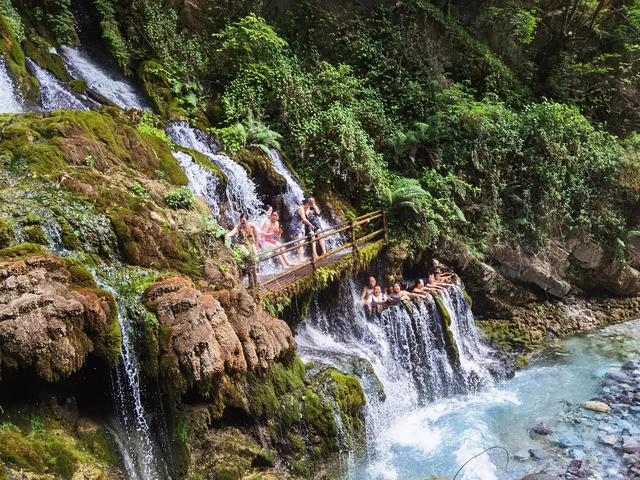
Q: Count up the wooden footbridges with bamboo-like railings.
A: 1